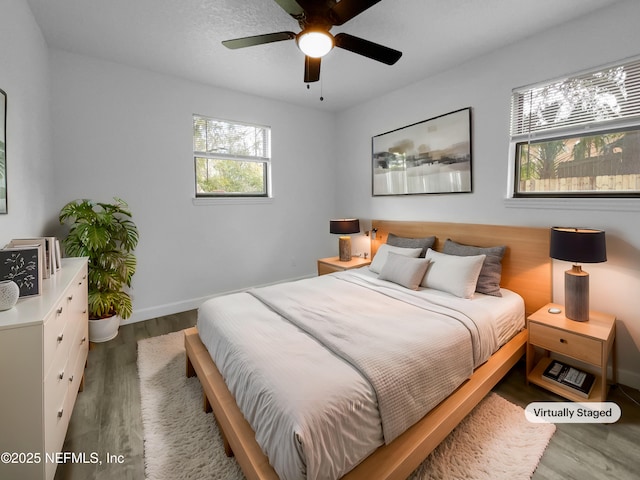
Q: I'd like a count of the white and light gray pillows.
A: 3